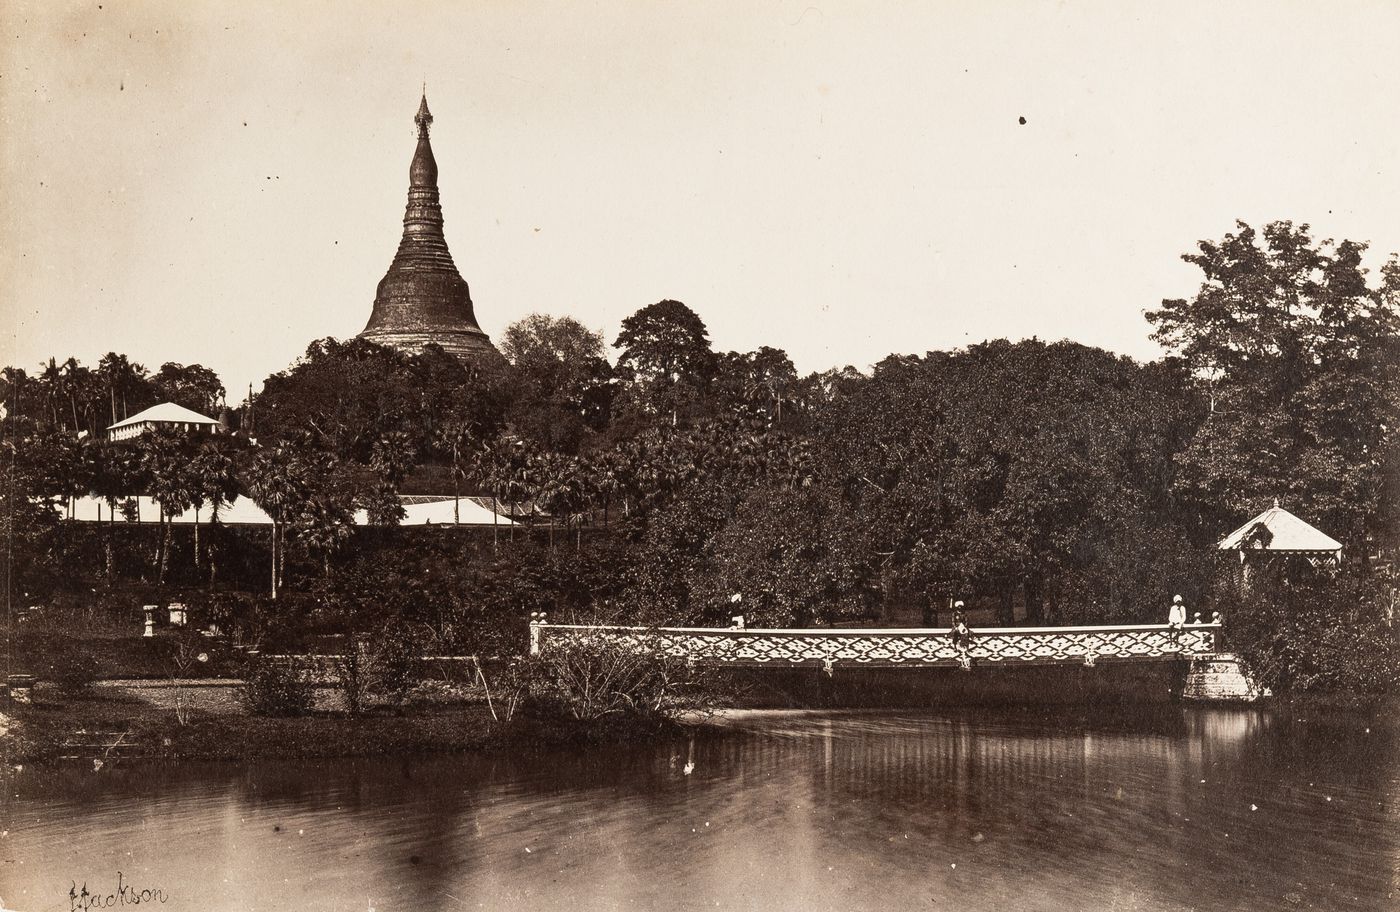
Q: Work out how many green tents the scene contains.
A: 0